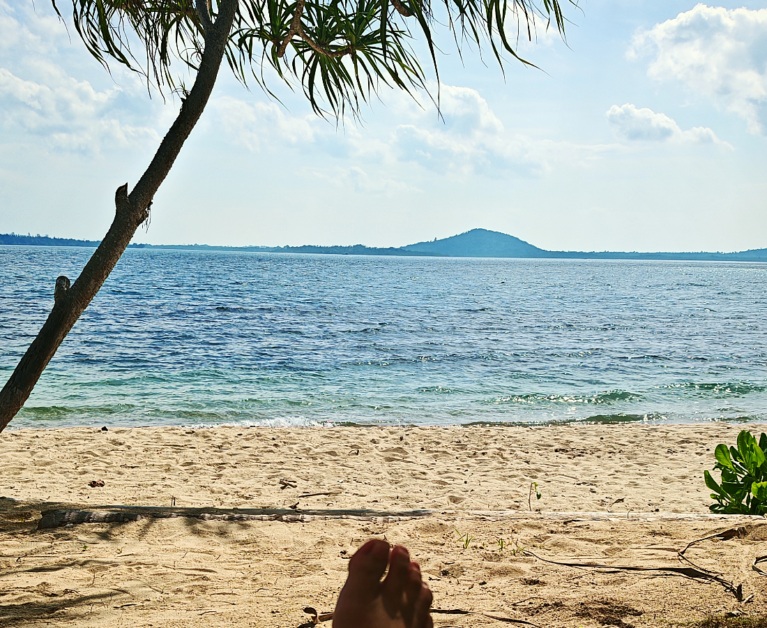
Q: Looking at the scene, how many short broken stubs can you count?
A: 2